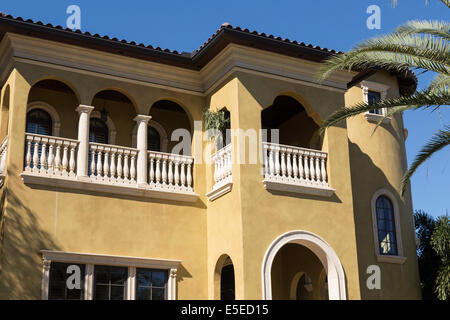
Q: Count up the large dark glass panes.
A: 3